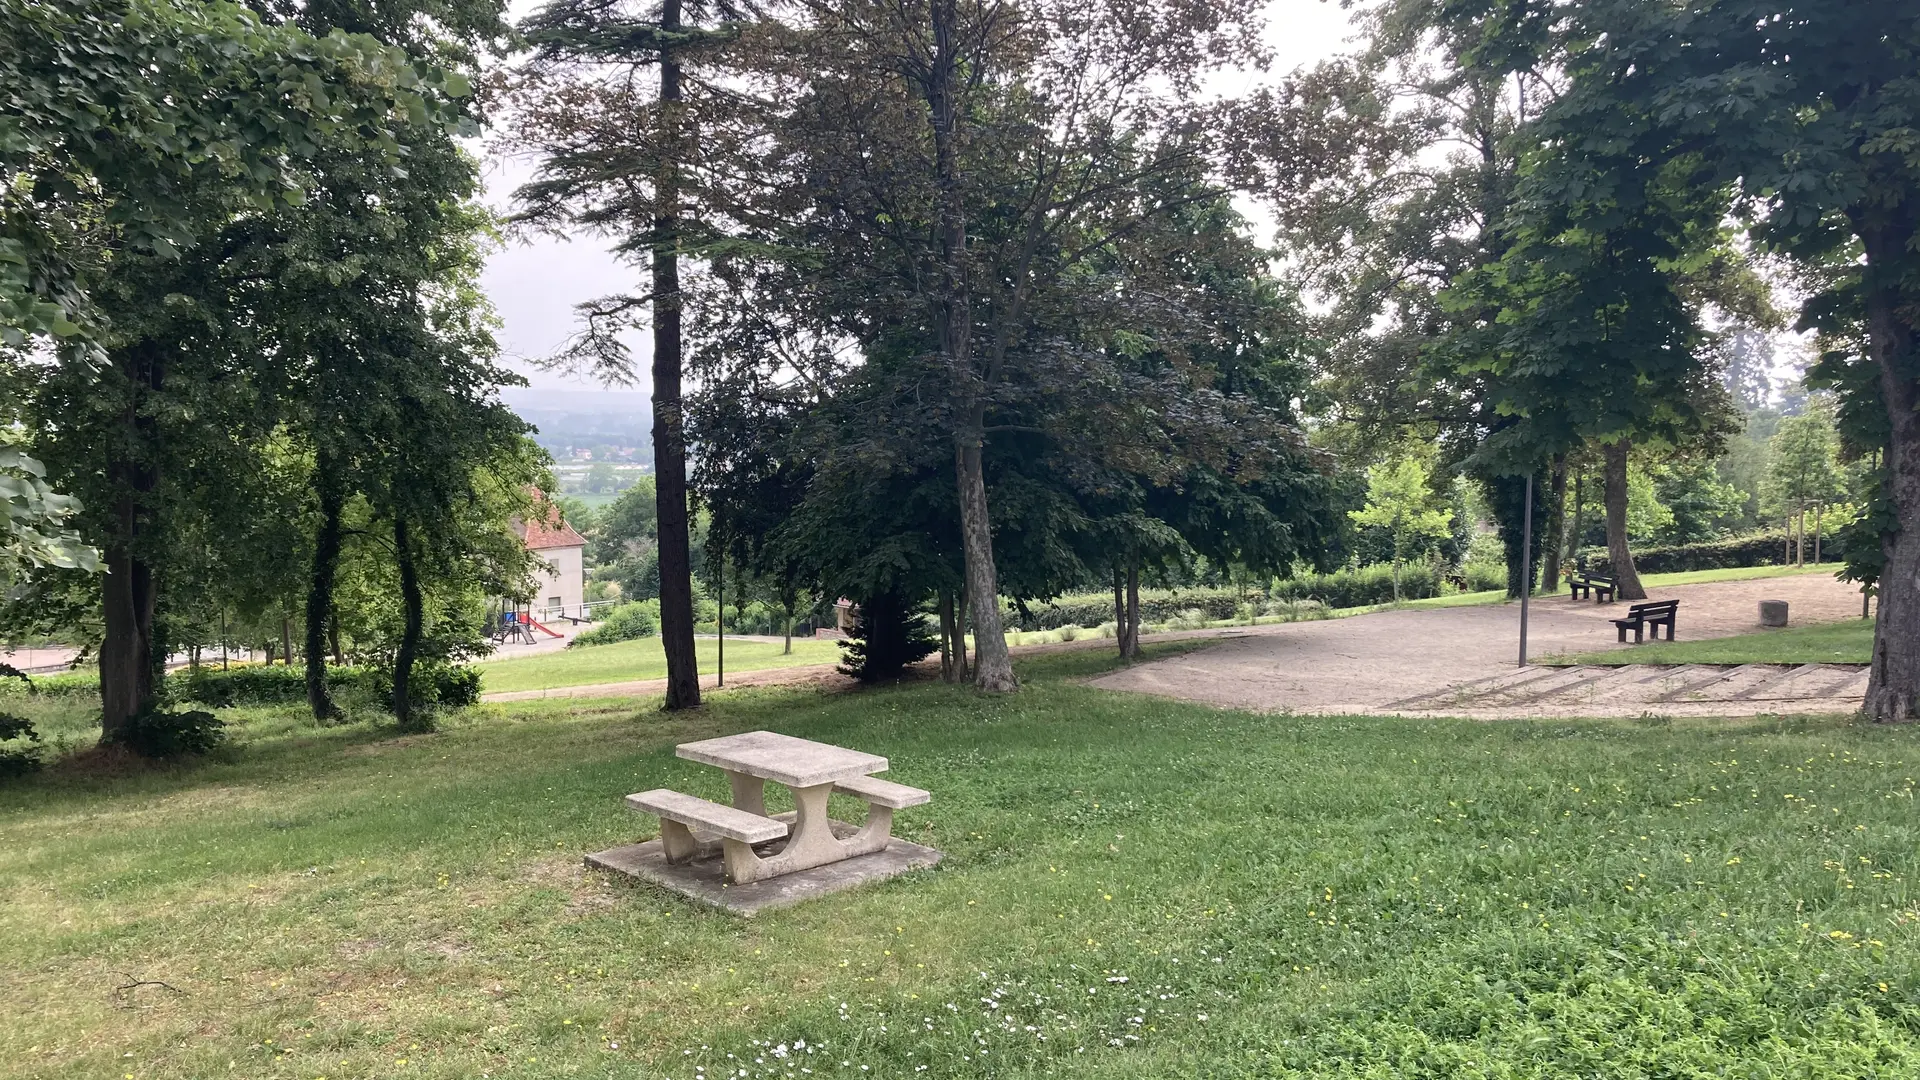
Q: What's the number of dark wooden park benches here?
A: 2